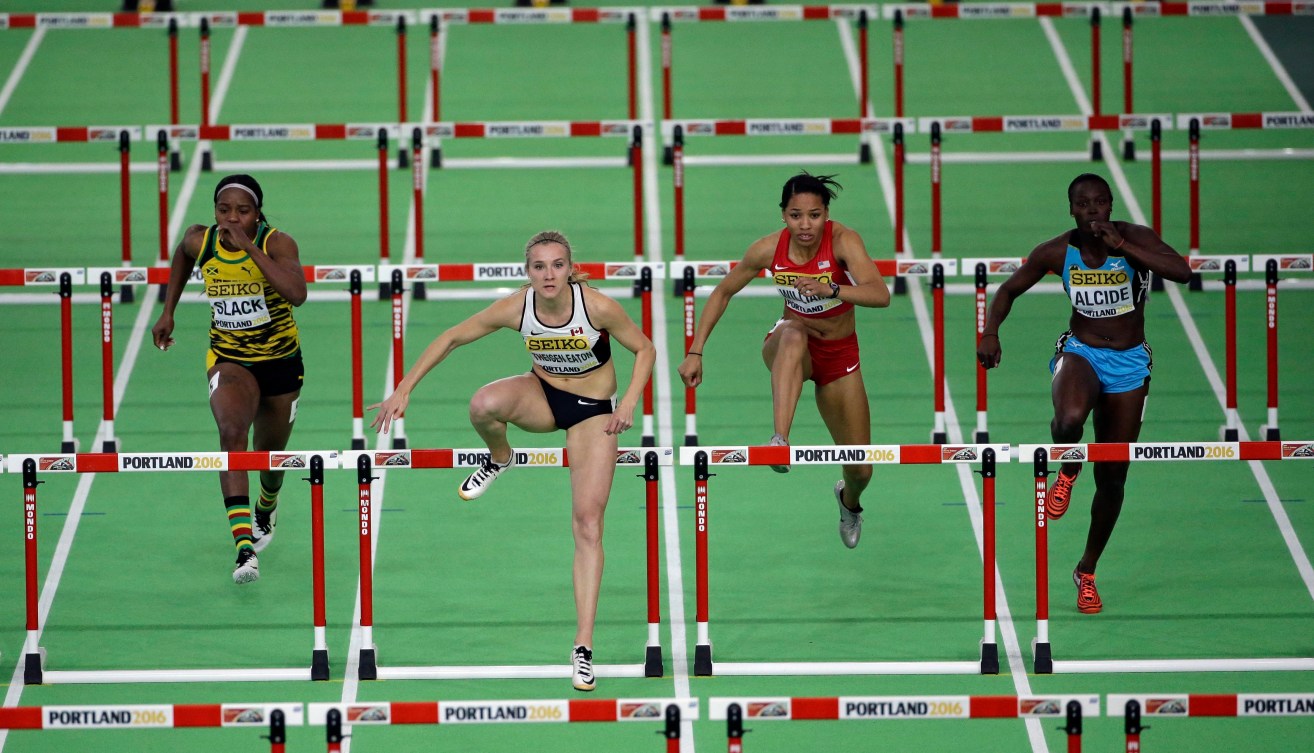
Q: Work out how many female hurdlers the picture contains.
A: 4